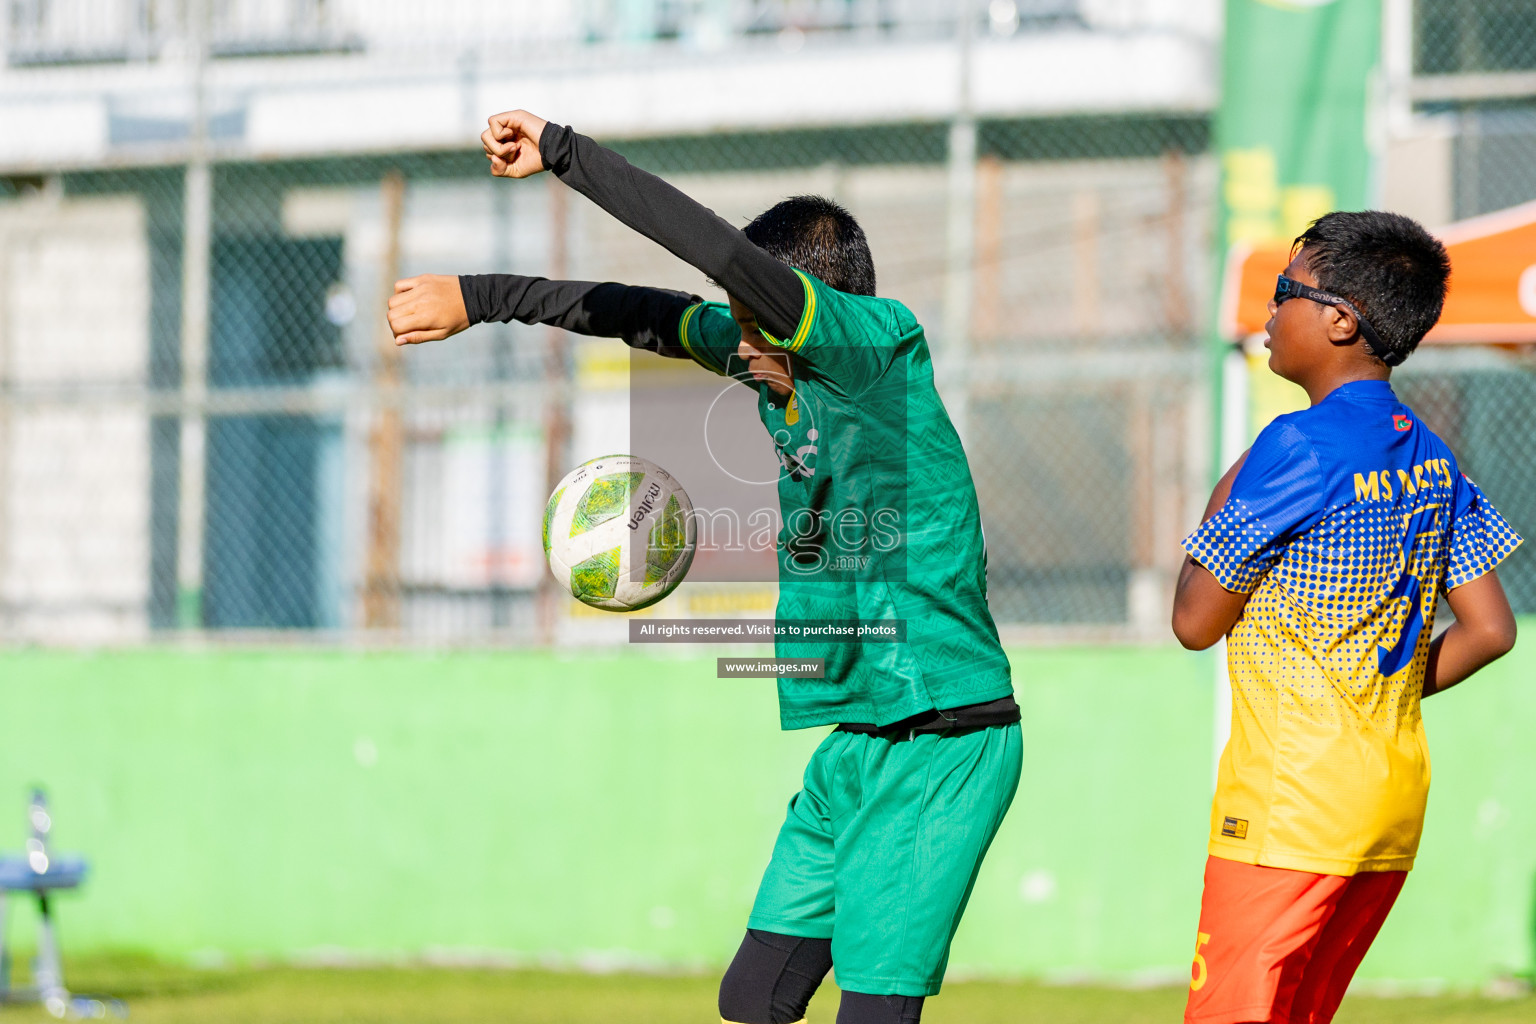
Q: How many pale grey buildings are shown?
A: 1